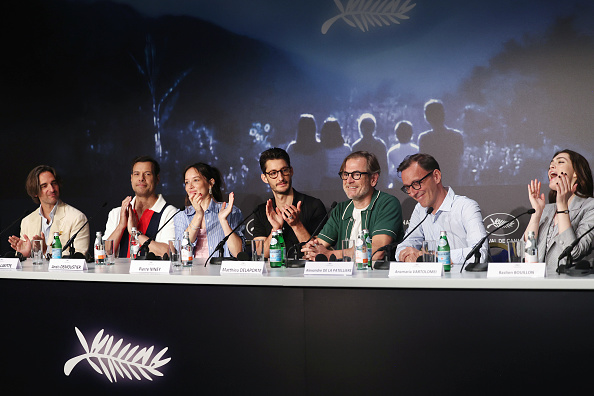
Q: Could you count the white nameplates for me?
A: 7